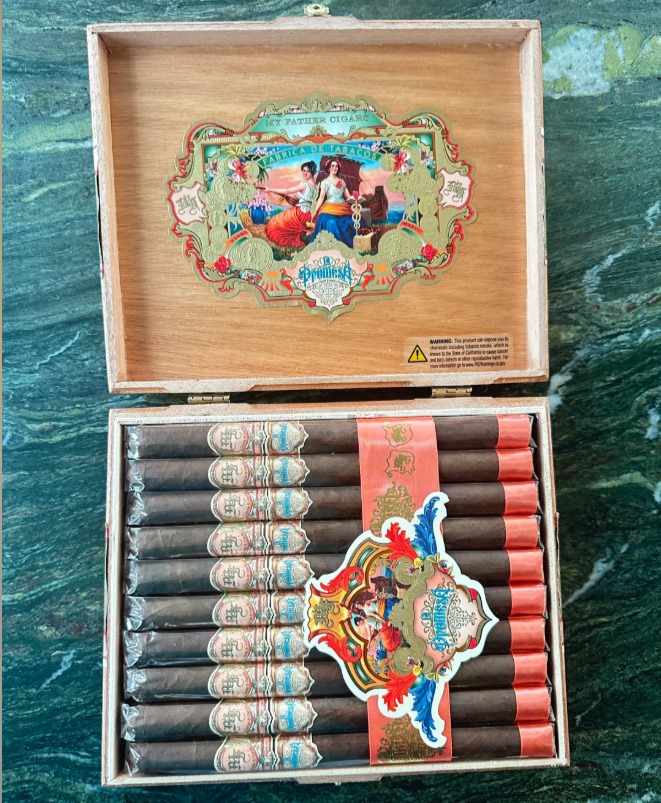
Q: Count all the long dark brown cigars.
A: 10